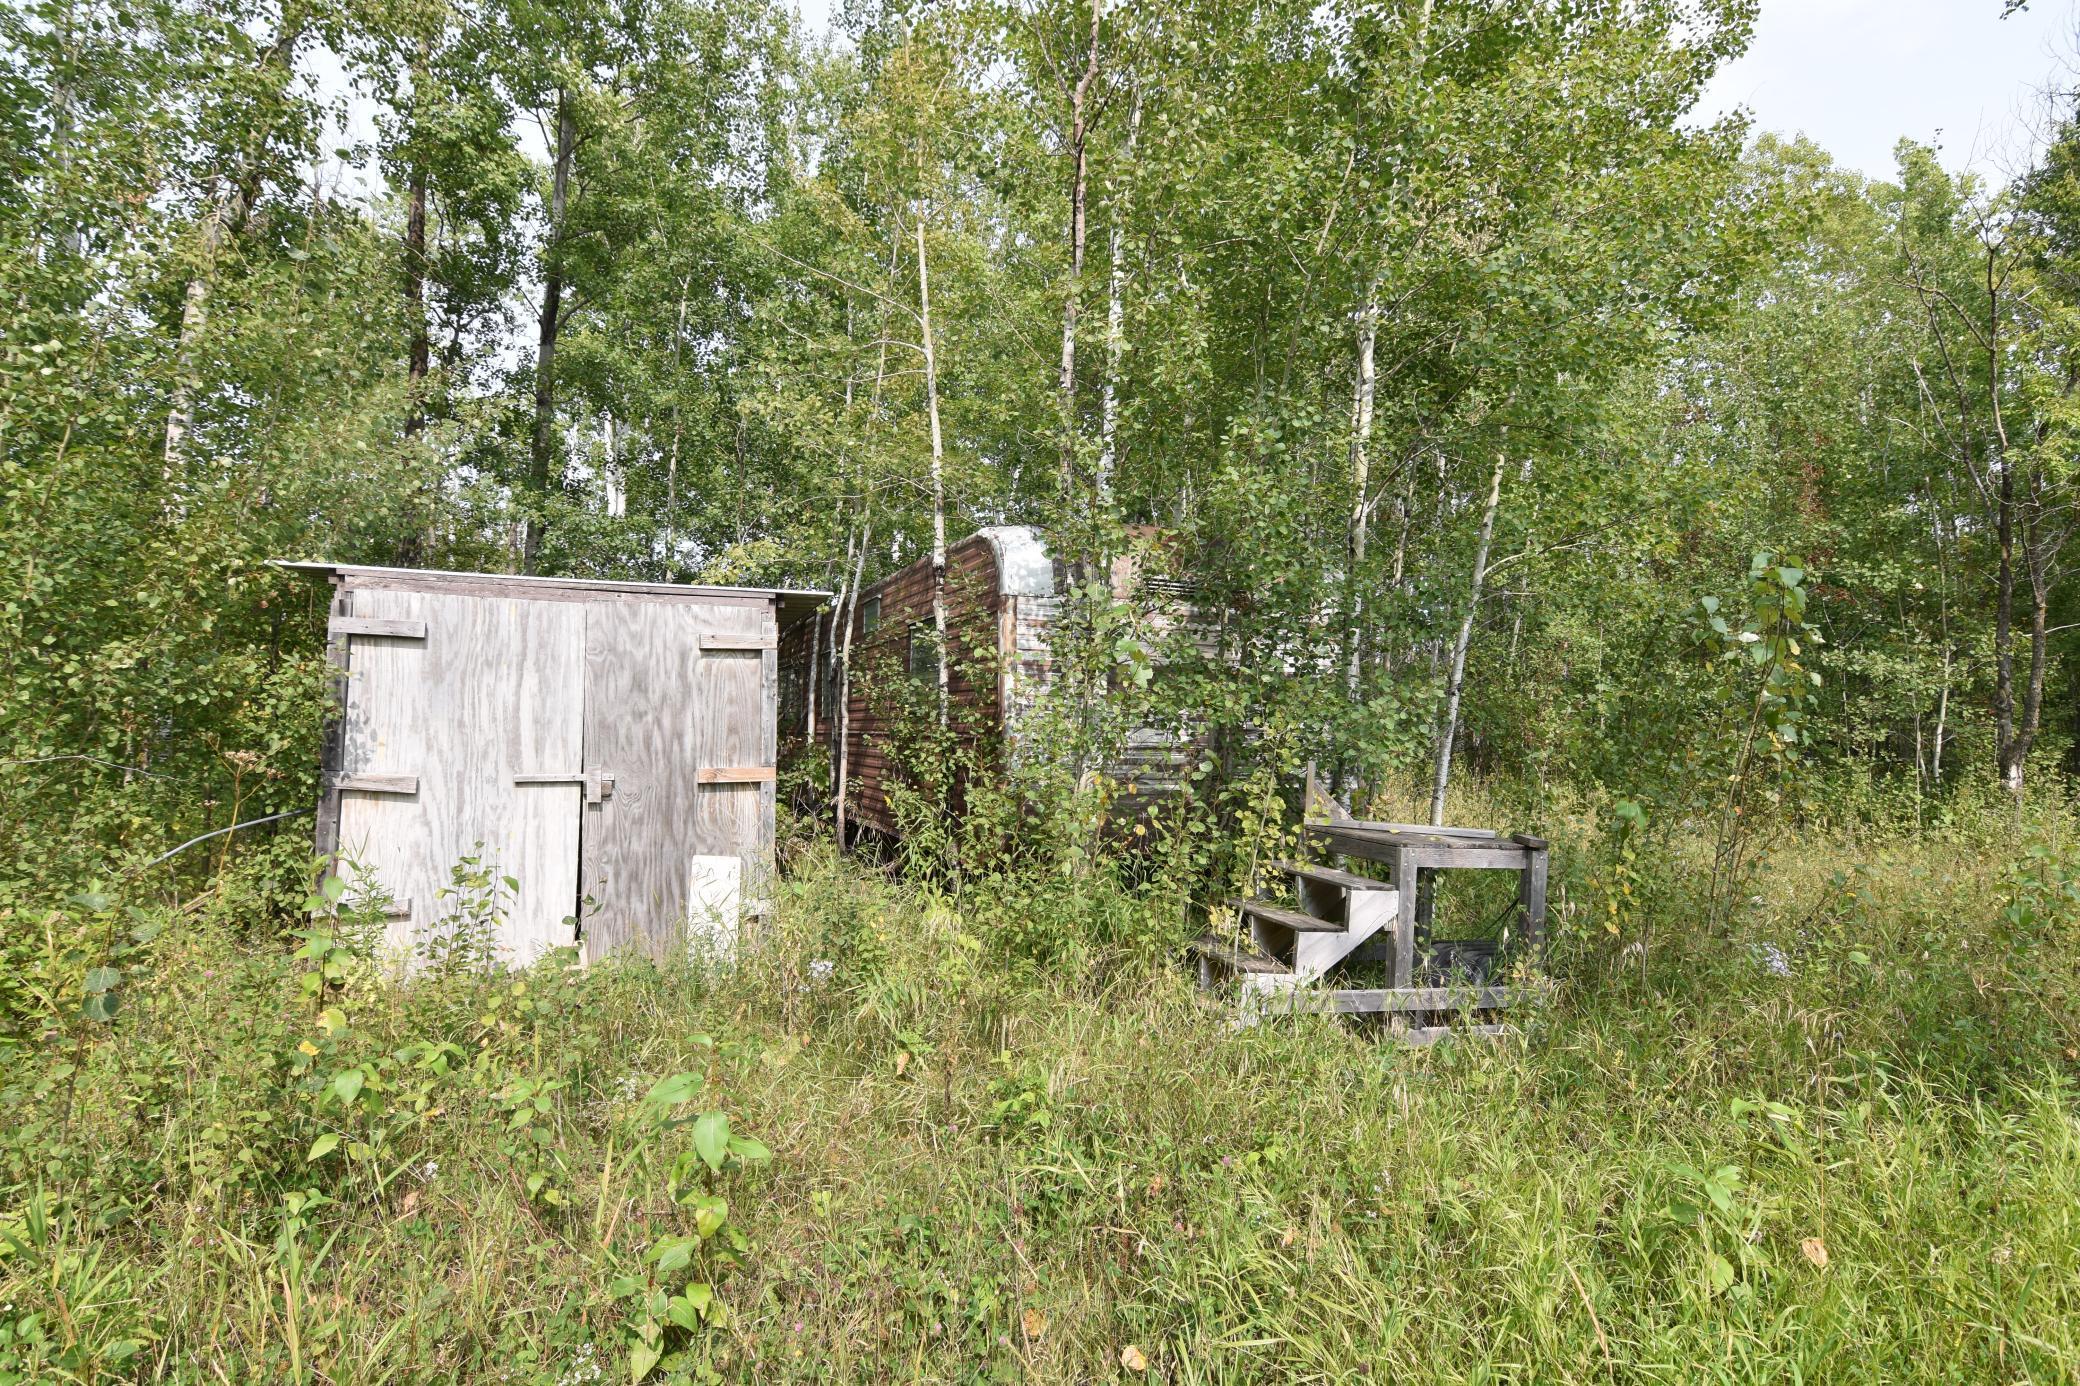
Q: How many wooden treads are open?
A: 3